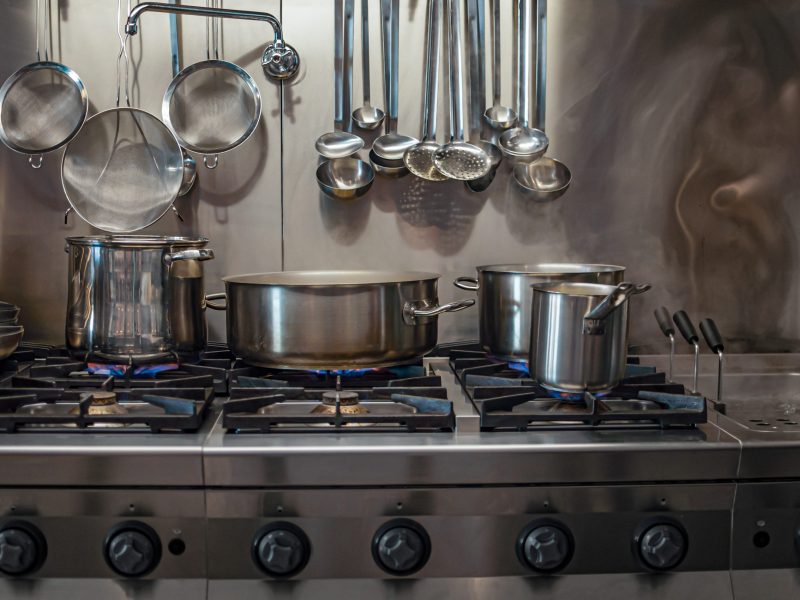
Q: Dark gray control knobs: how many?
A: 6